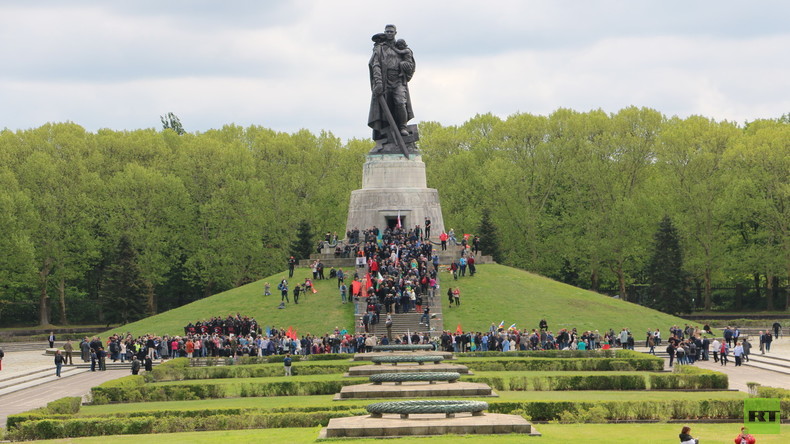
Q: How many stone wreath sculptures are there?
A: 4